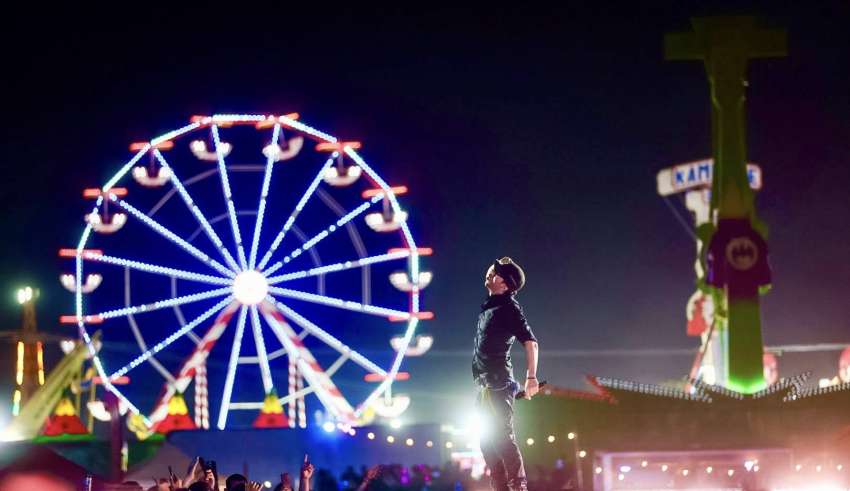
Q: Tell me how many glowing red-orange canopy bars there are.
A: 12